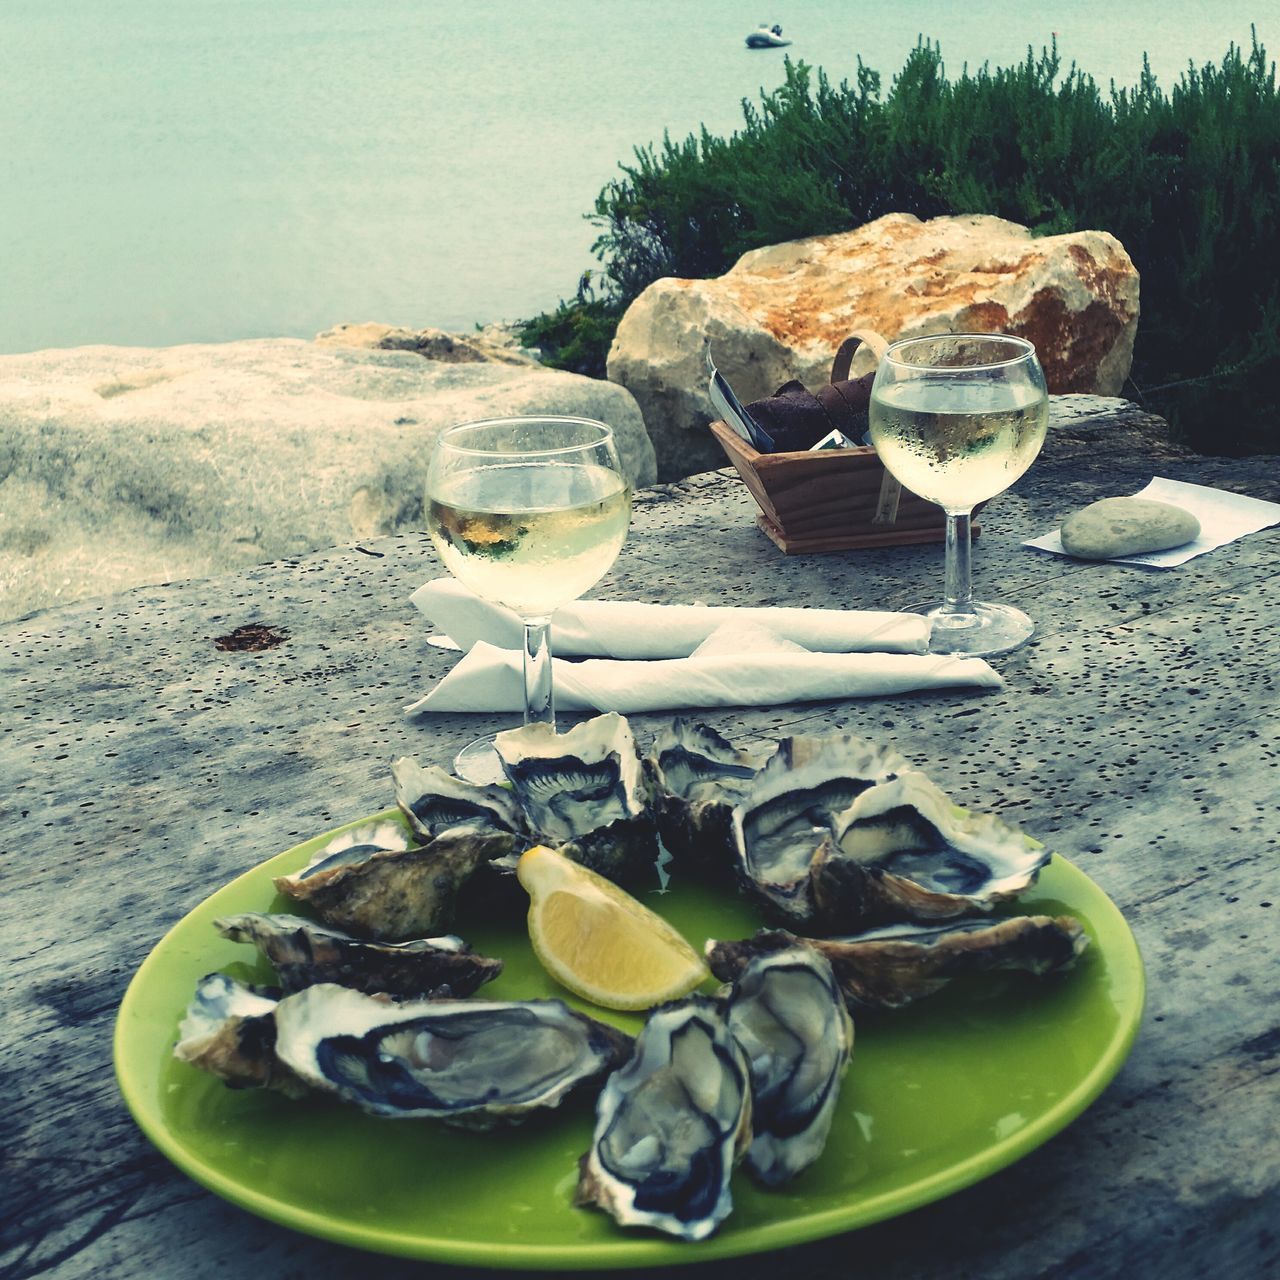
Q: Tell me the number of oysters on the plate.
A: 12